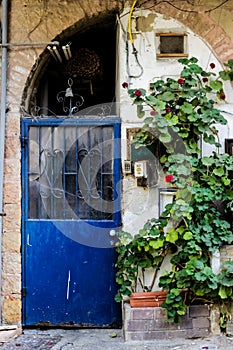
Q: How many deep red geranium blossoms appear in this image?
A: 9